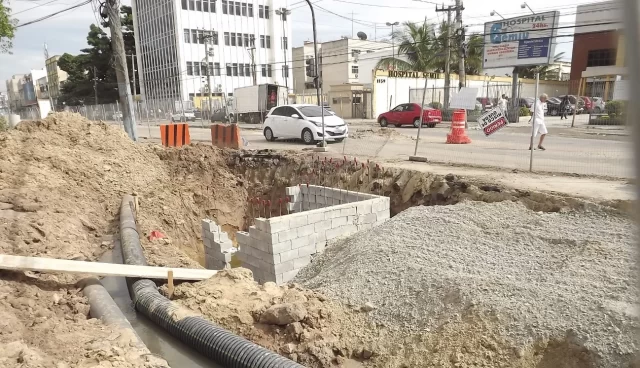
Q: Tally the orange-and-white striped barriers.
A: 1